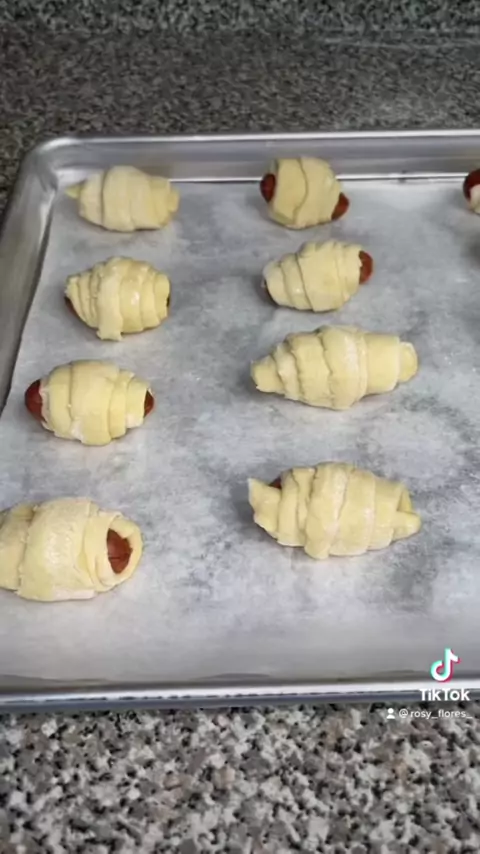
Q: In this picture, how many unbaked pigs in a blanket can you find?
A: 9